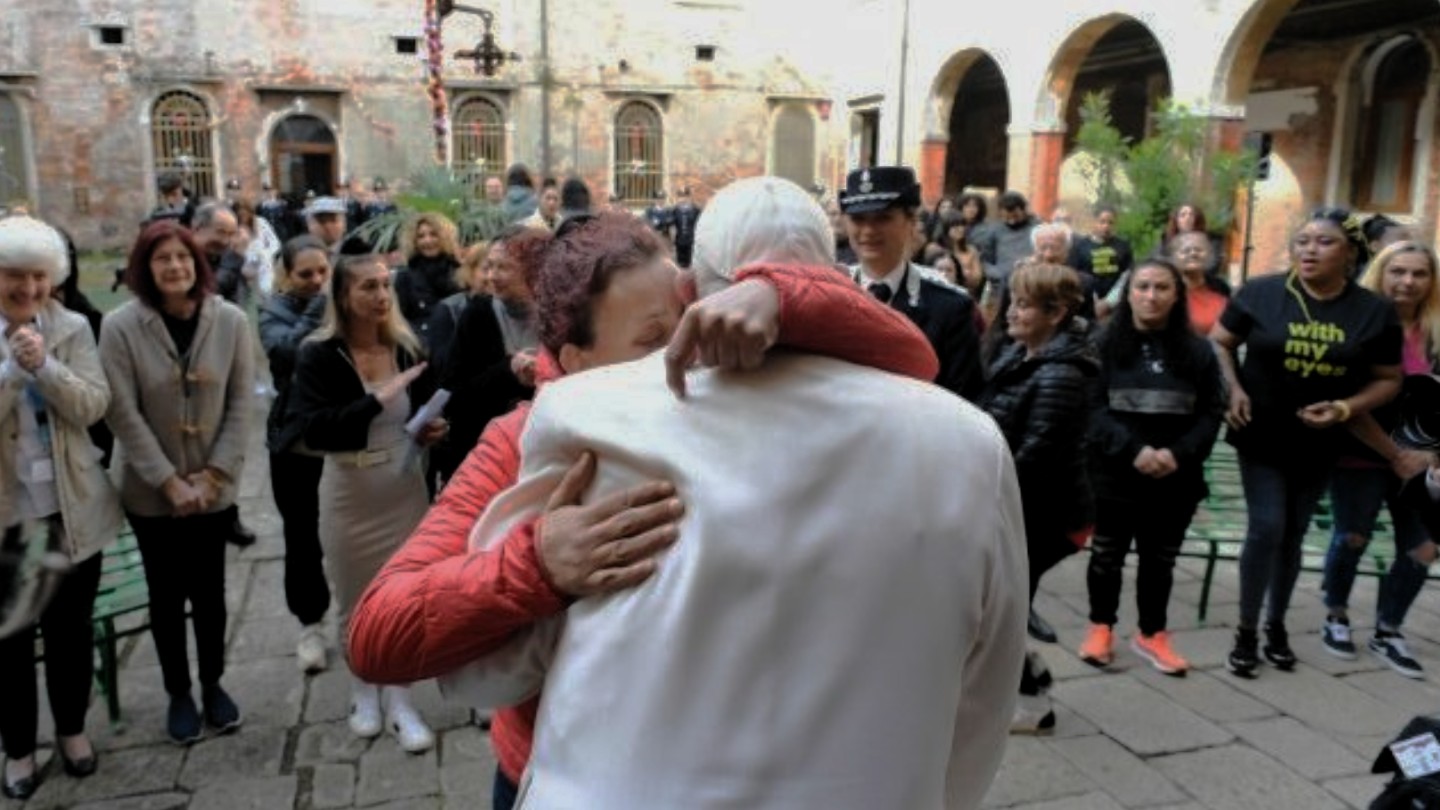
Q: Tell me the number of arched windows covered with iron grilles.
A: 3